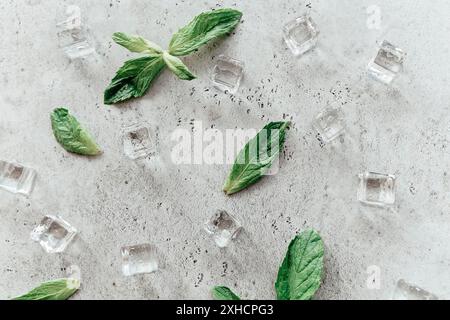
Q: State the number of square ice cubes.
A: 12